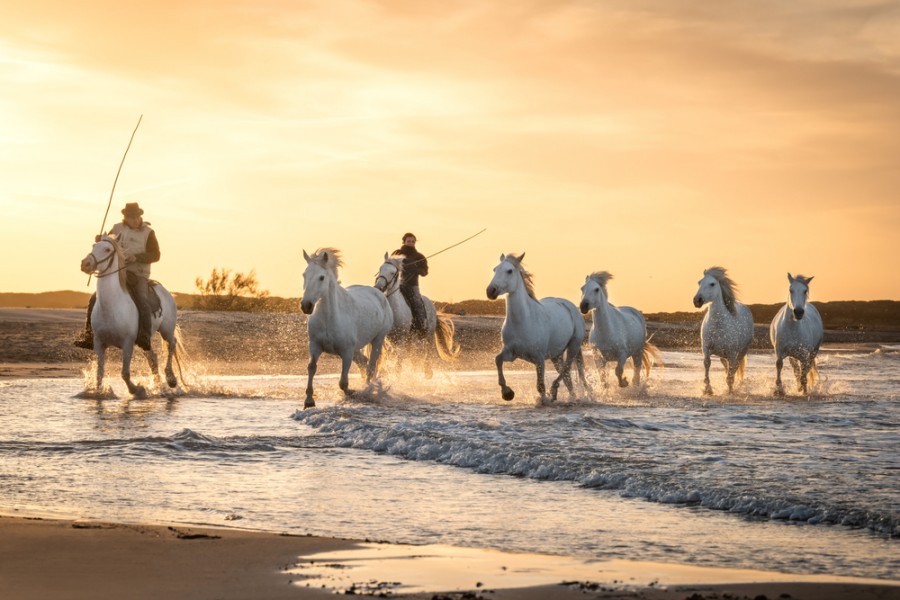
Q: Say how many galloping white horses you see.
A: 7